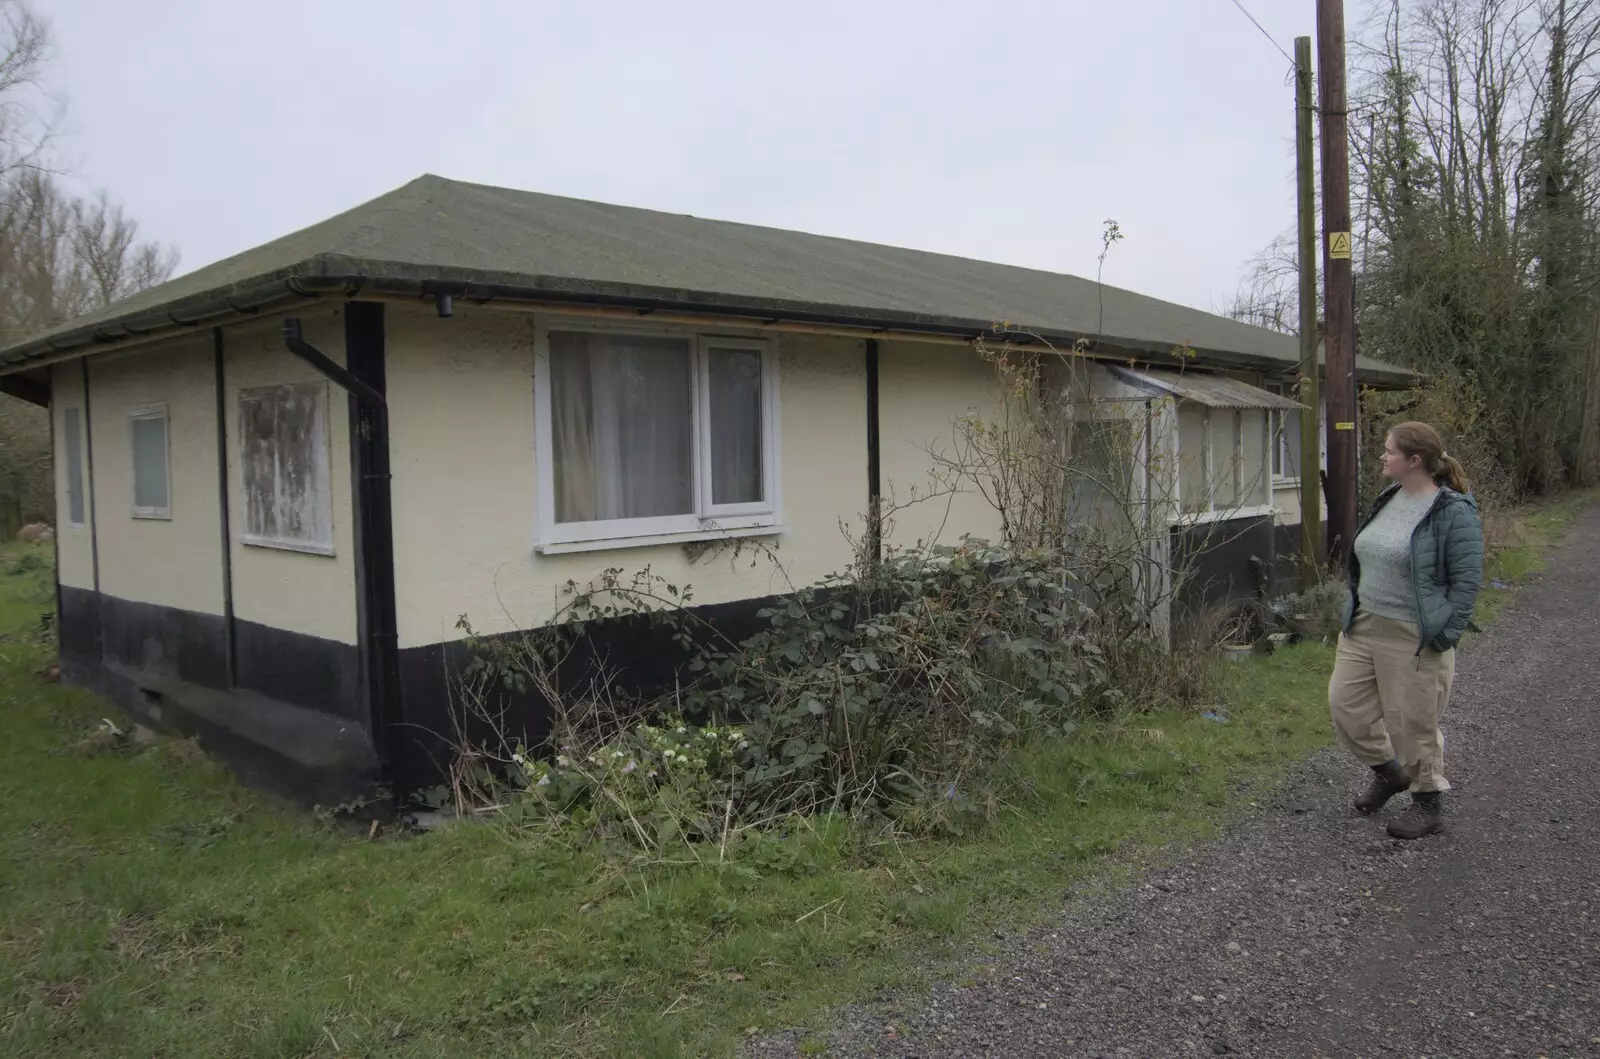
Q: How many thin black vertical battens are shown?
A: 3